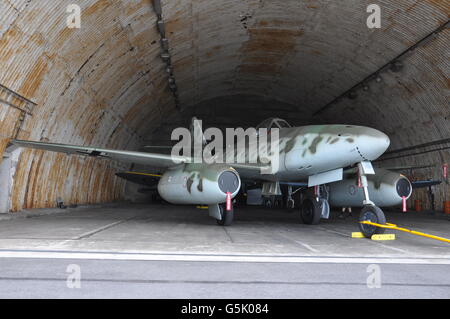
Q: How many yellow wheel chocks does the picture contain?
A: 2